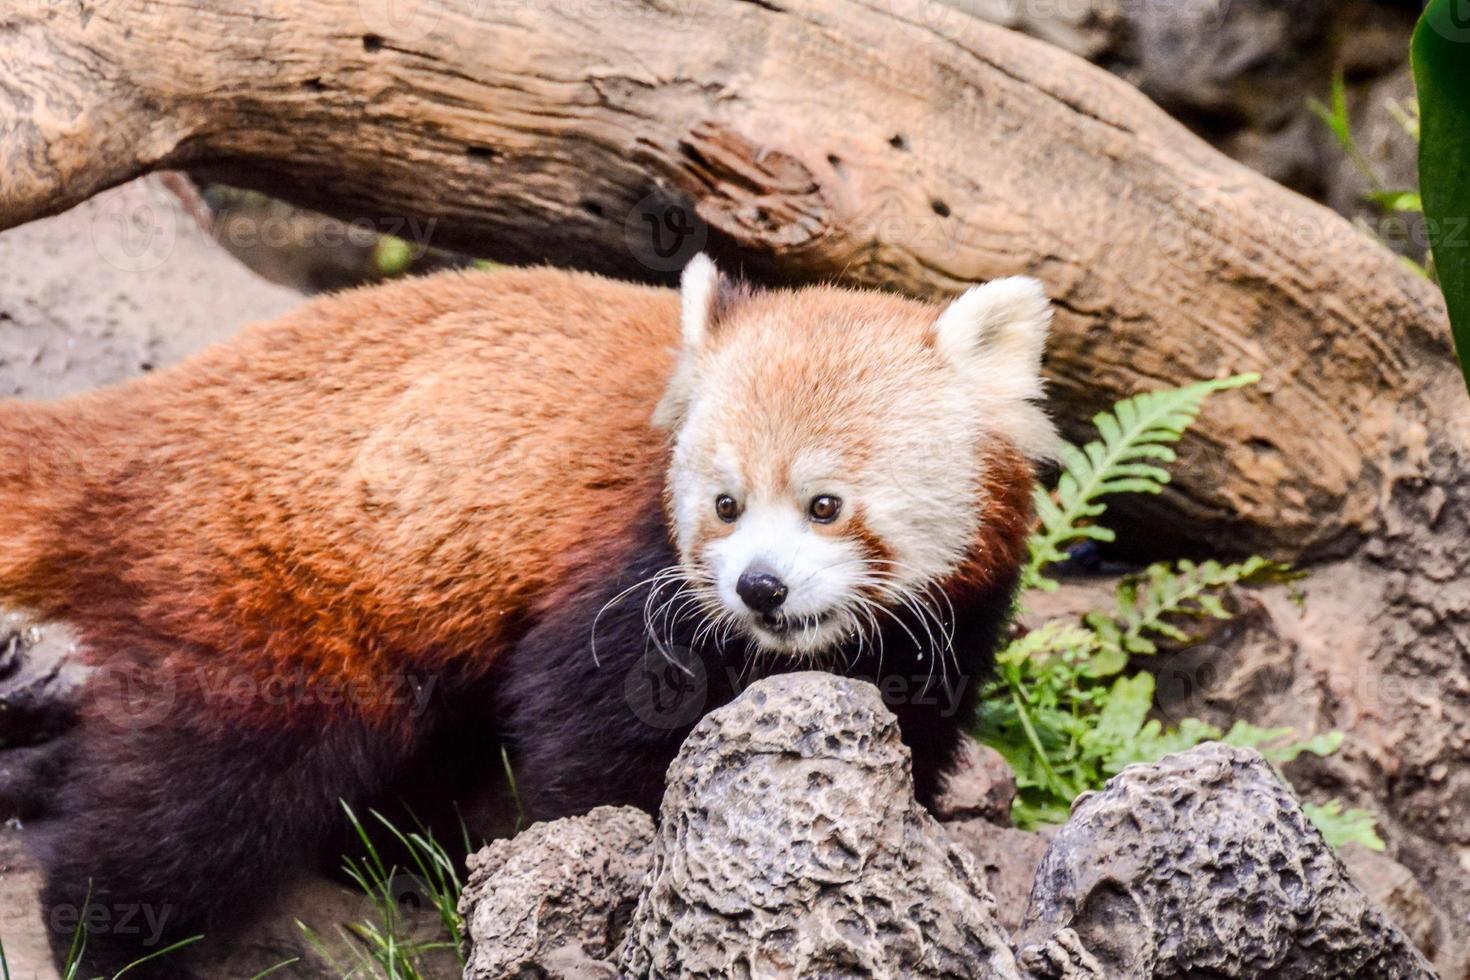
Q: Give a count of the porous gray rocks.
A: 3